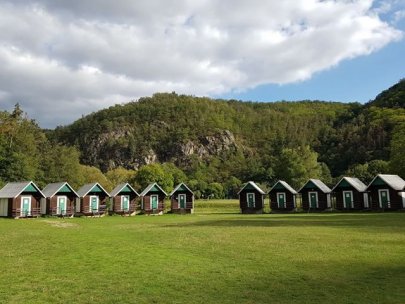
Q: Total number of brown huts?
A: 11